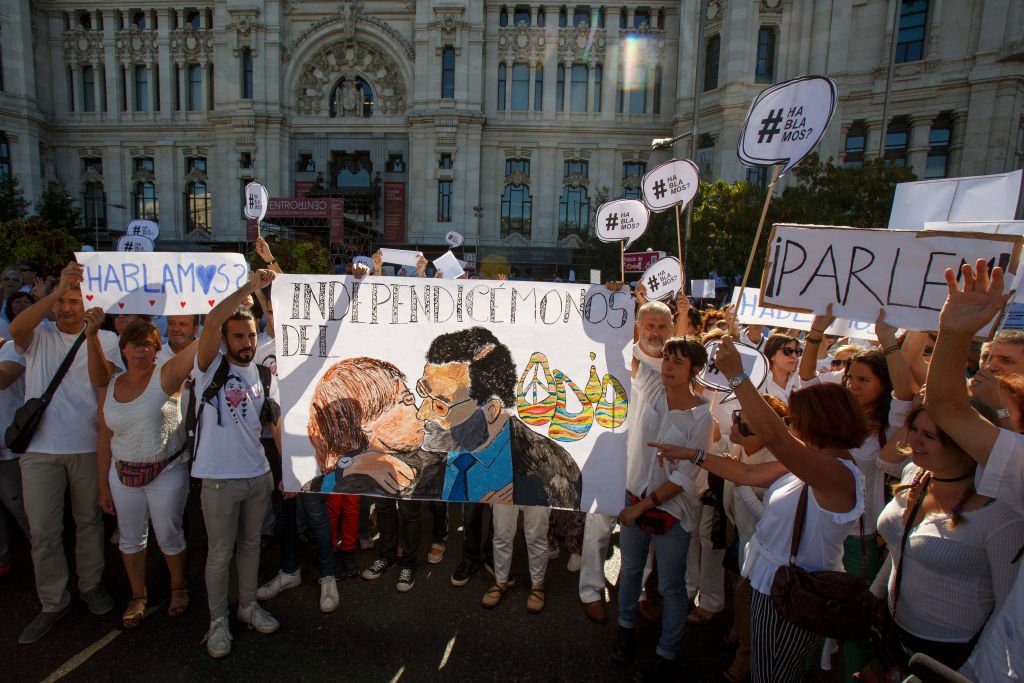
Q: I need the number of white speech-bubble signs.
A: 9